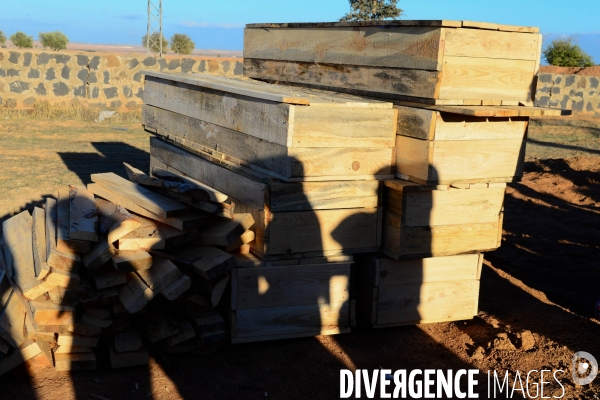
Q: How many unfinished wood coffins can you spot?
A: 7